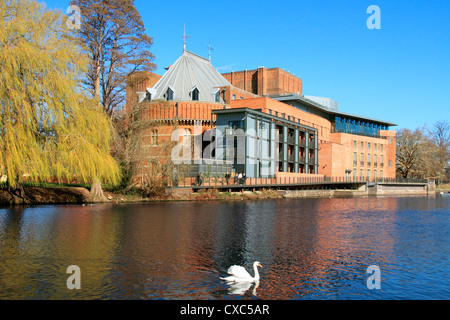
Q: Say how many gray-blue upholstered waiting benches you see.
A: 0